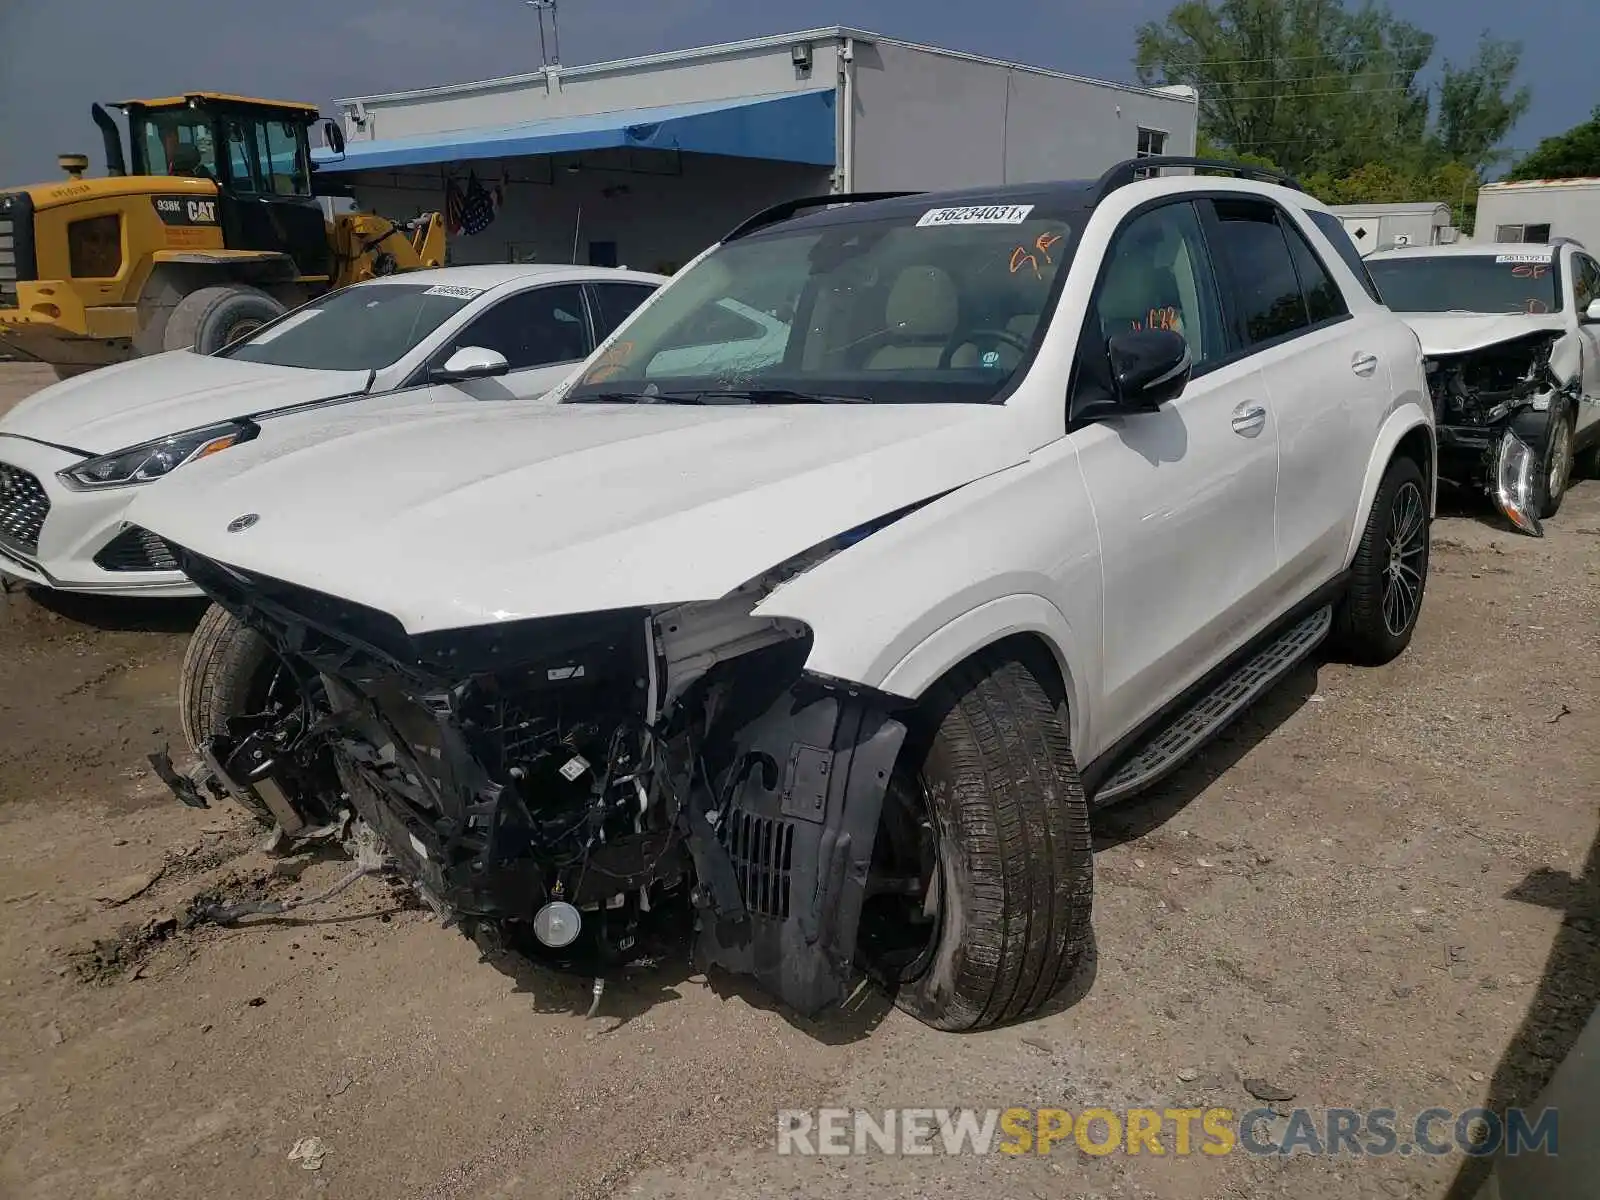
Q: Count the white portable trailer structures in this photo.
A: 2